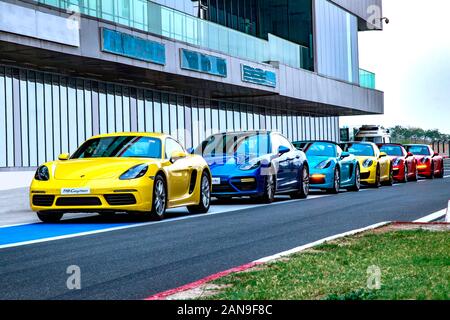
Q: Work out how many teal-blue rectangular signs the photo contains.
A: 3